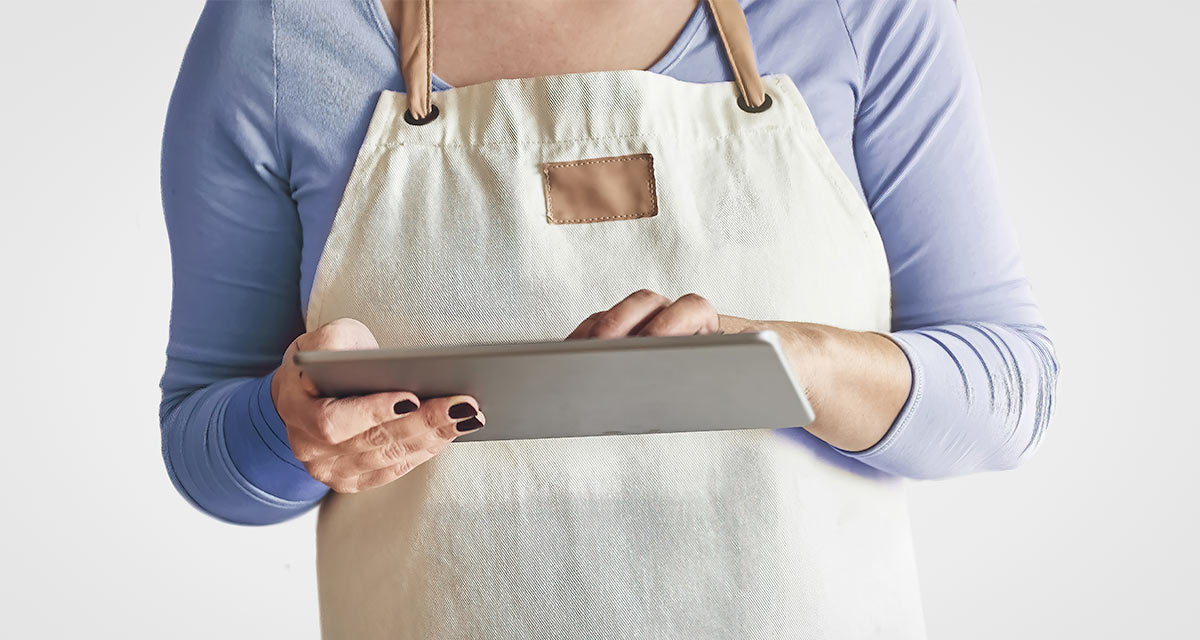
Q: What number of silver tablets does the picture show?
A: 1